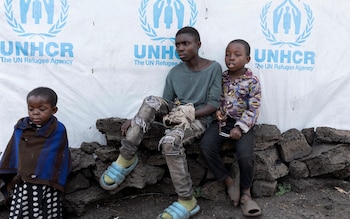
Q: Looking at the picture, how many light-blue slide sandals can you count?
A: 2